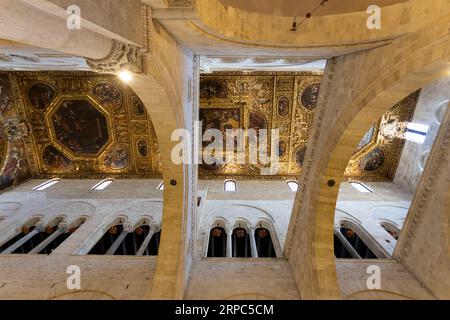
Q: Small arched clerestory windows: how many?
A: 6